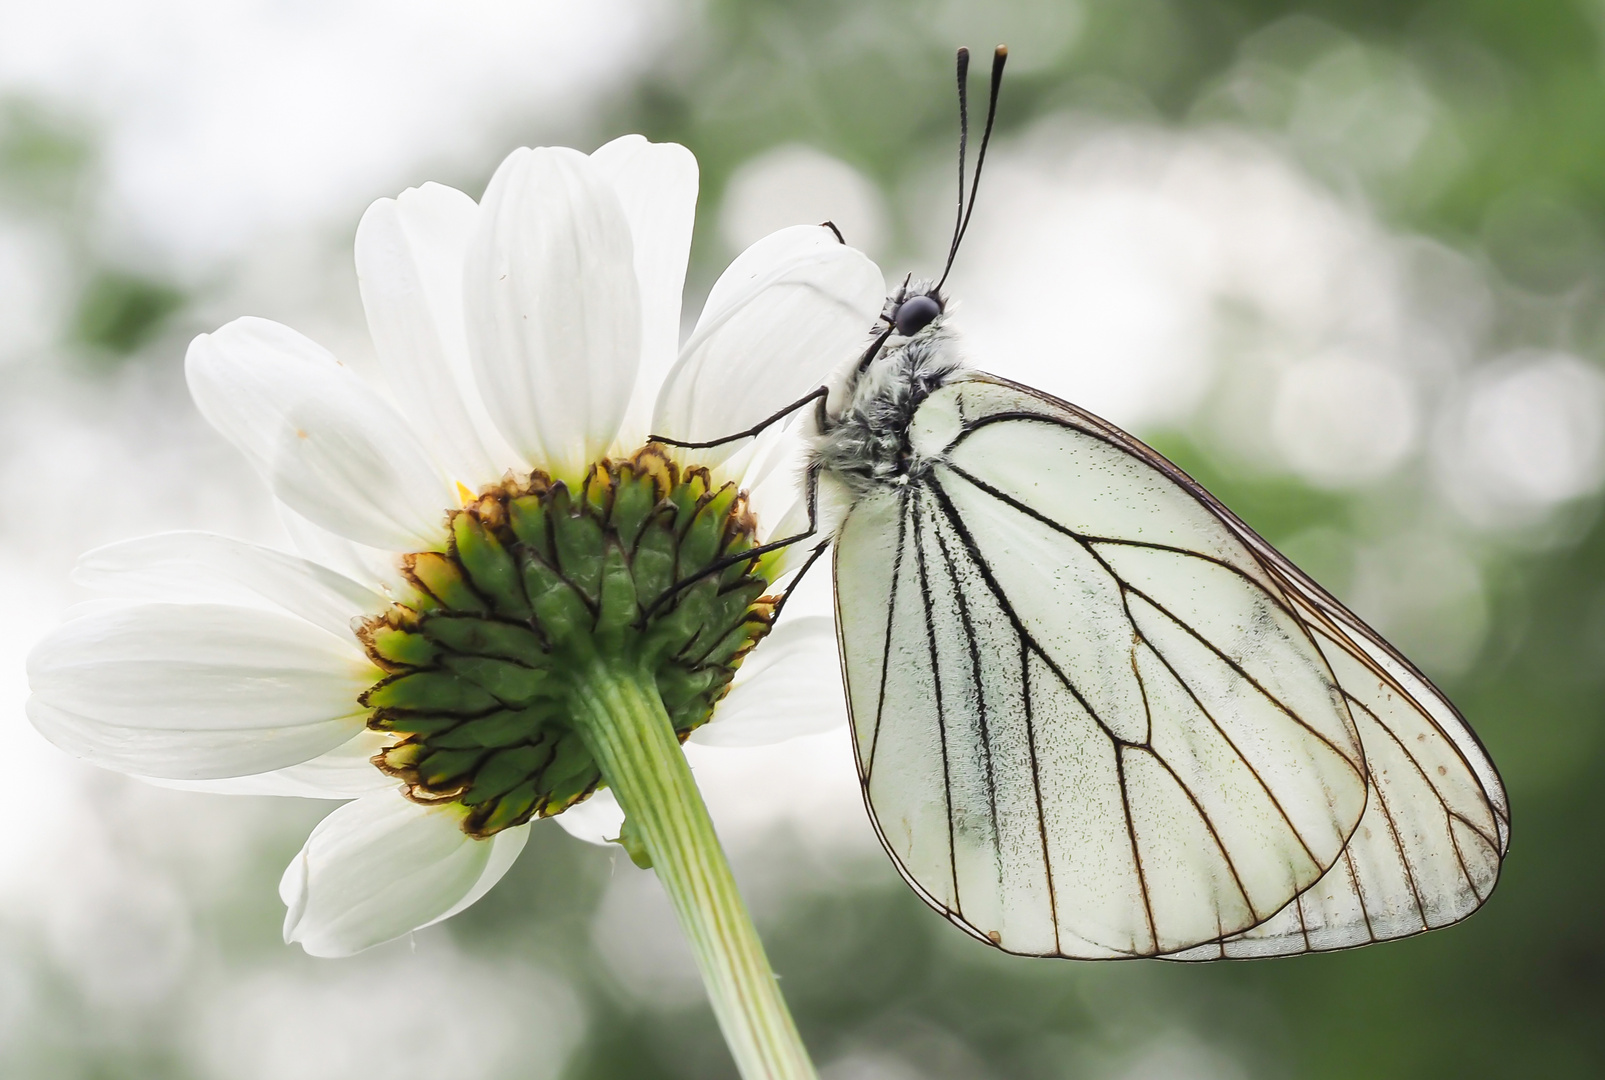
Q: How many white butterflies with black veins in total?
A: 1